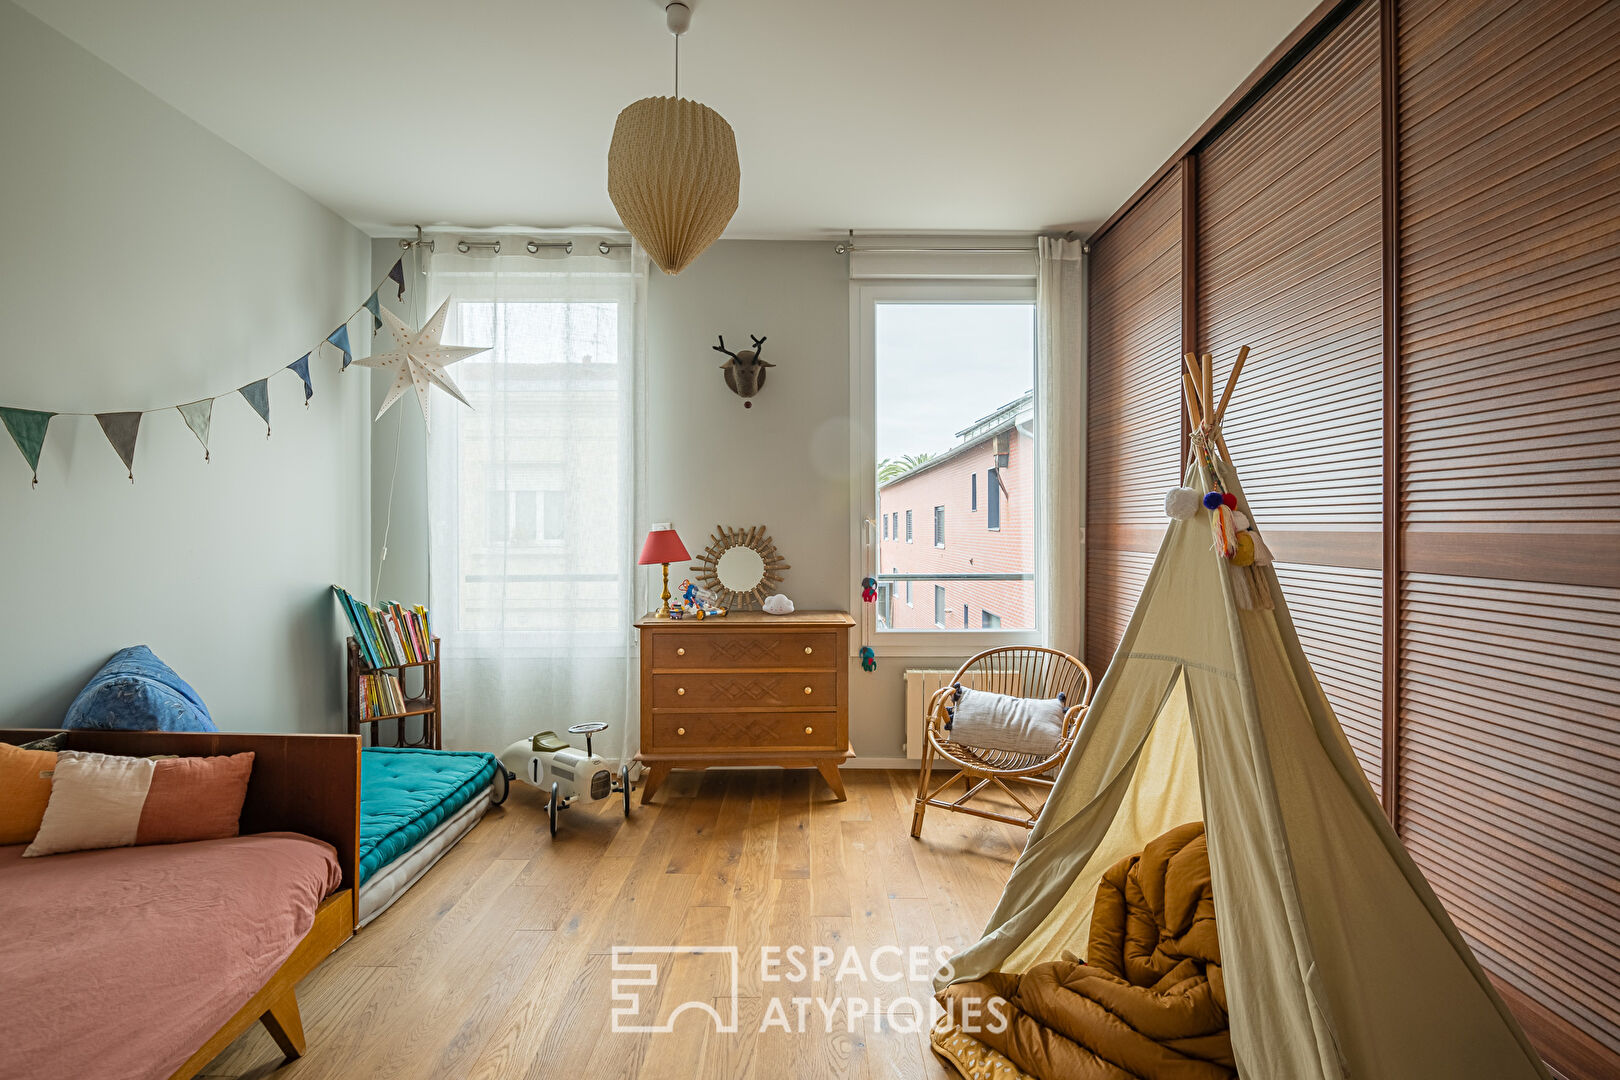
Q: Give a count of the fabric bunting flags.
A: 8